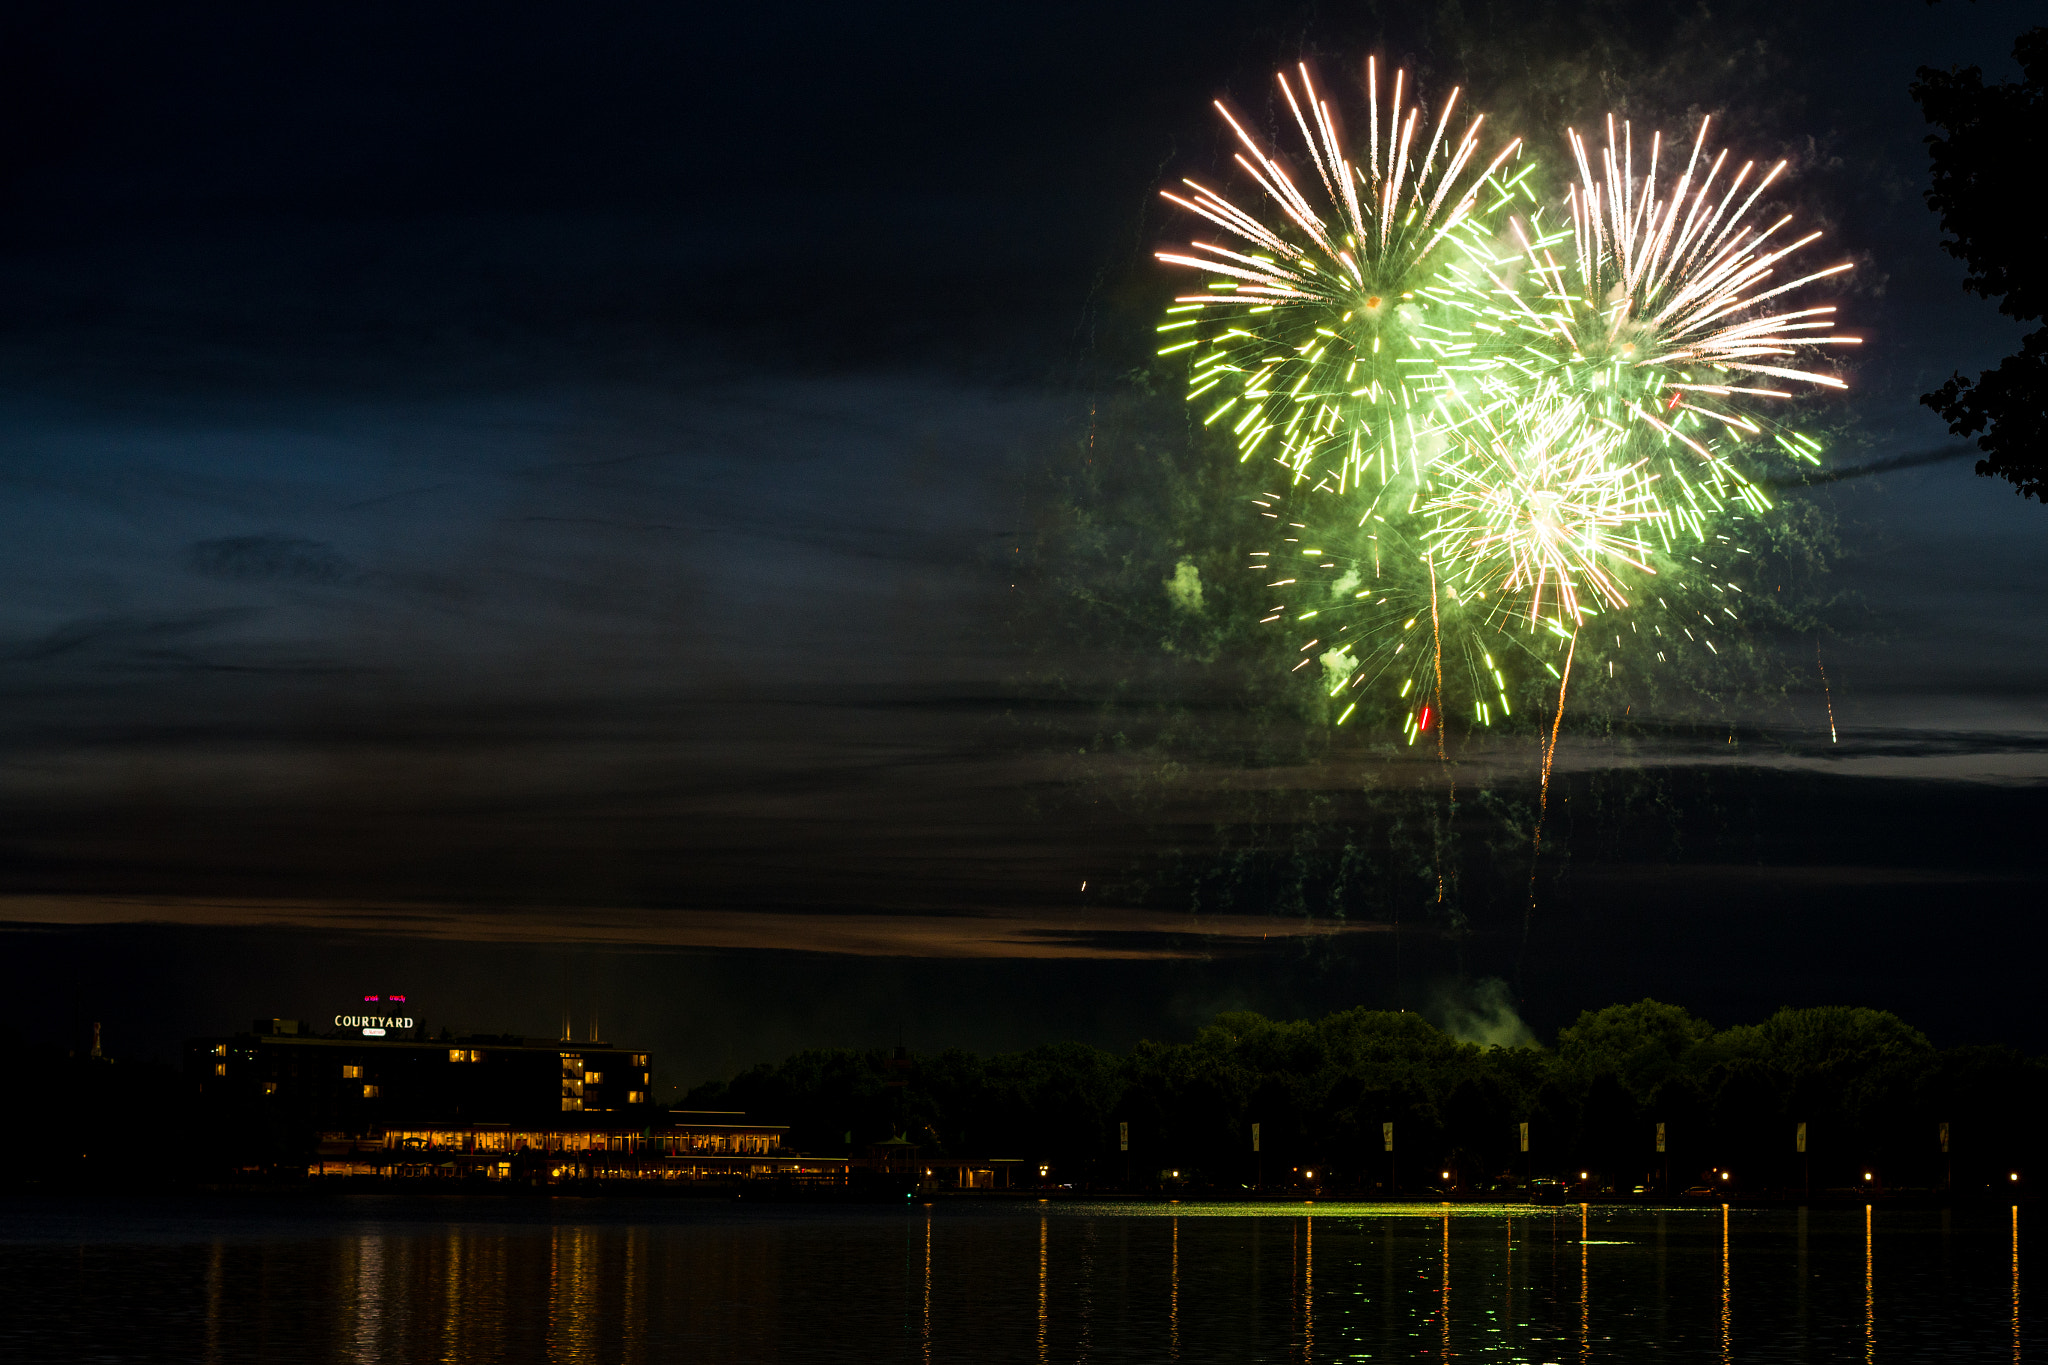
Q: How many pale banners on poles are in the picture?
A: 7